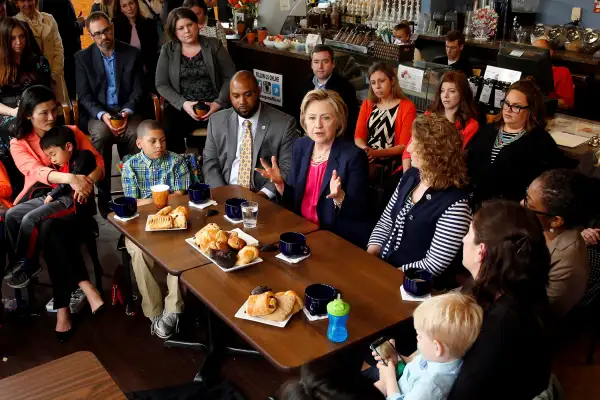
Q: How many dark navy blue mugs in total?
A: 6